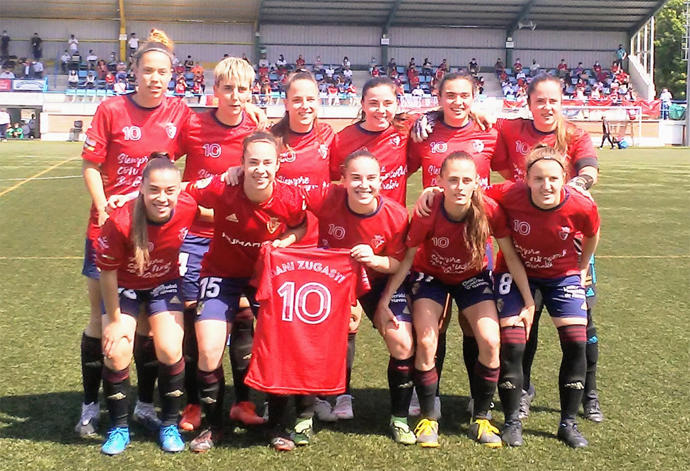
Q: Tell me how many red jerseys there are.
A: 12